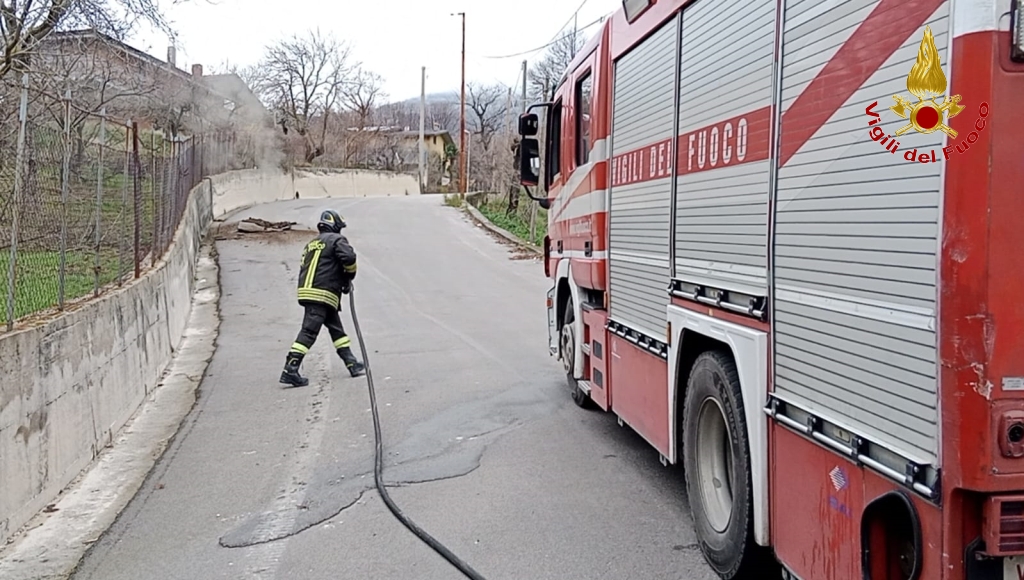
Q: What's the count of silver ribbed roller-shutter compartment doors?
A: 3